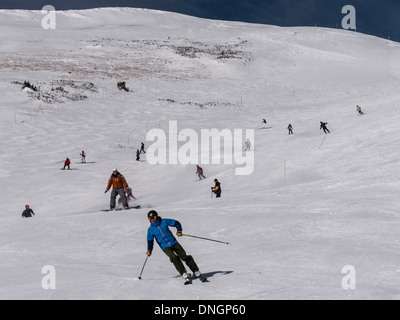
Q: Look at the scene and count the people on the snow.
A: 15